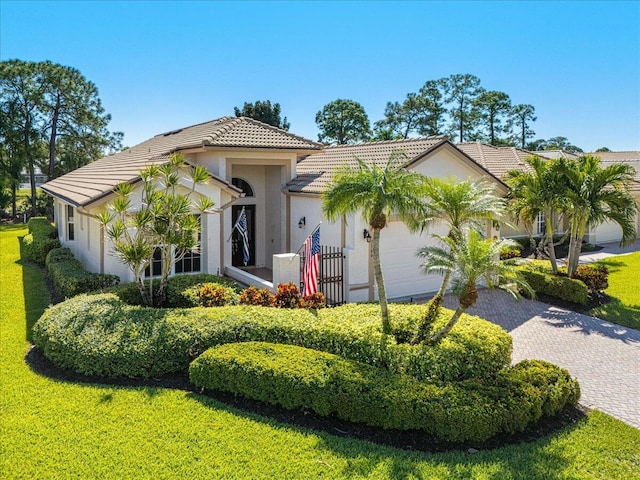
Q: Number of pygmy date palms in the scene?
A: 3